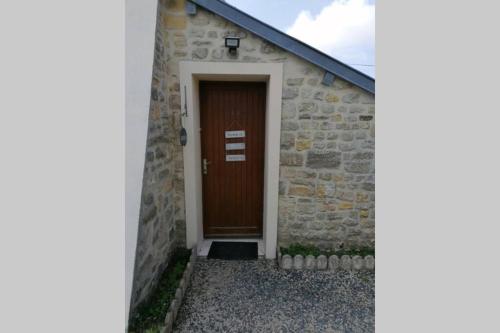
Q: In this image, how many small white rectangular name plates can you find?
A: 3